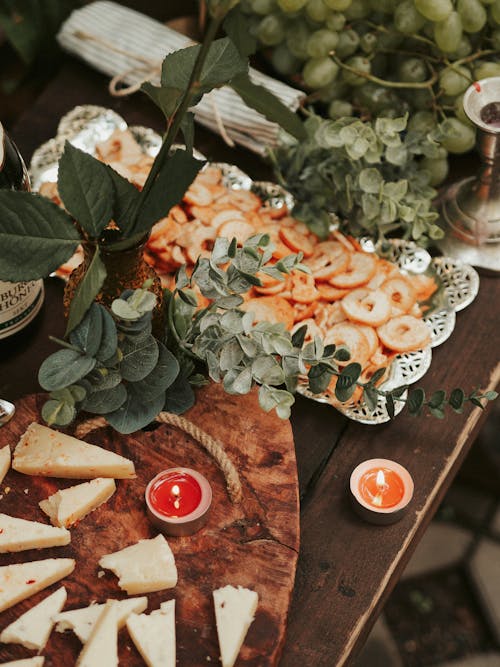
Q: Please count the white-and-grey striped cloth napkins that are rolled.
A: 1